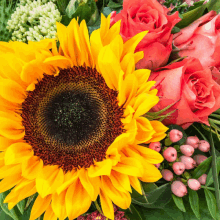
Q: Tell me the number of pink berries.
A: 14